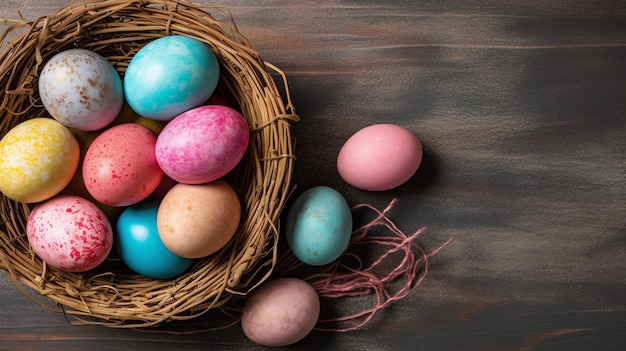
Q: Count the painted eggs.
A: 11